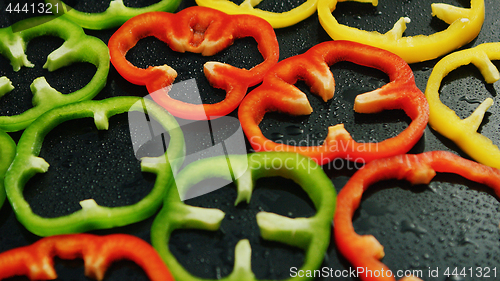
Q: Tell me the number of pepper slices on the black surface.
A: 12